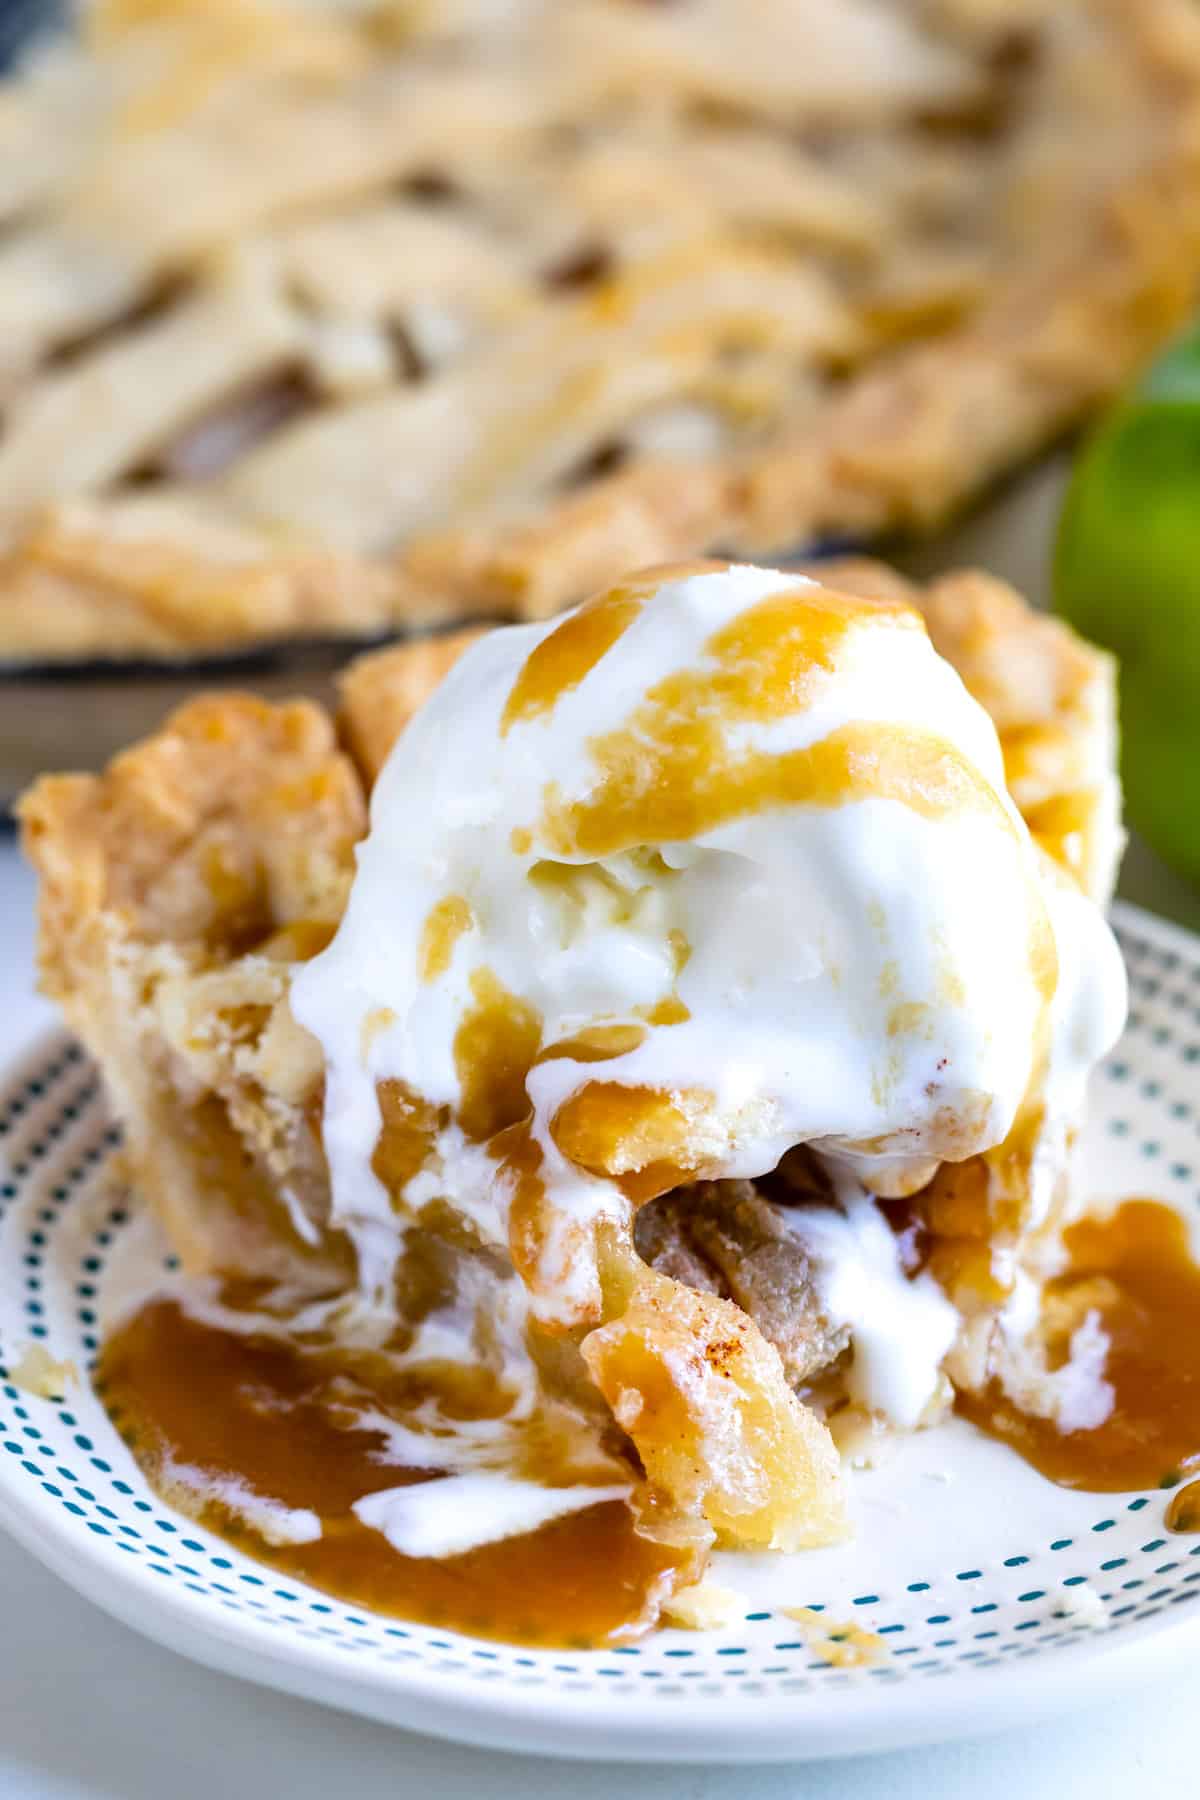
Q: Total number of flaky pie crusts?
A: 2